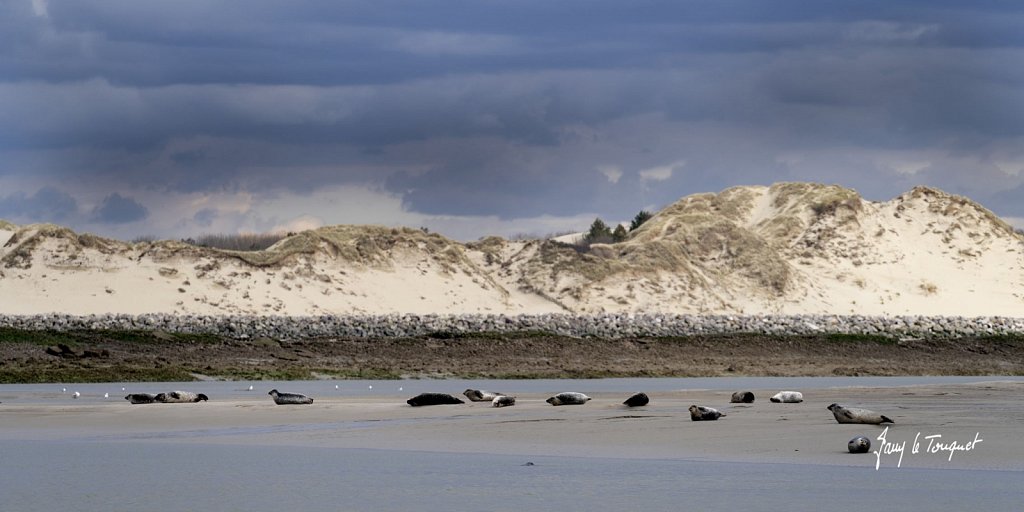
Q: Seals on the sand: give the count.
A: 13